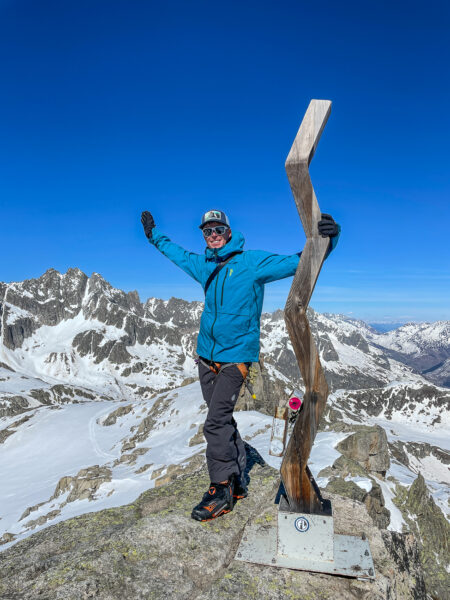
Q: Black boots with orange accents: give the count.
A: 2